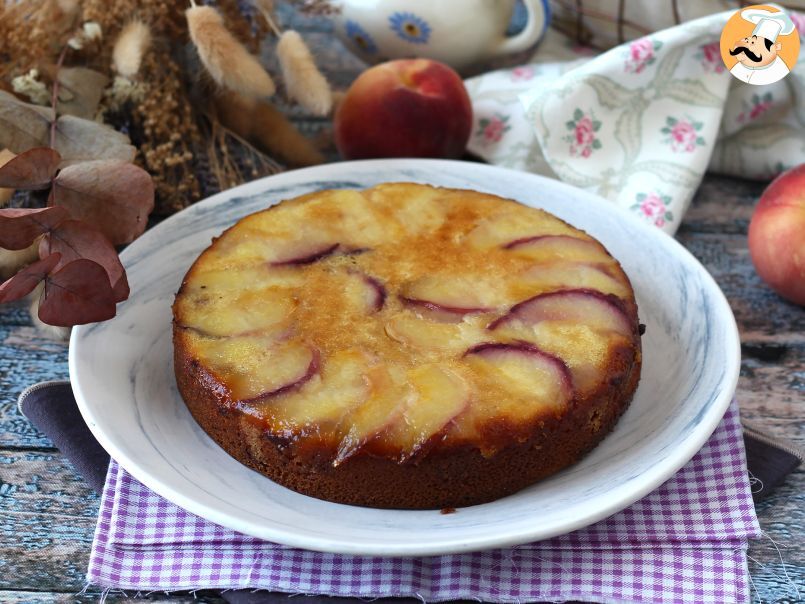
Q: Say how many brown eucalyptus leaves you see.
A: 6